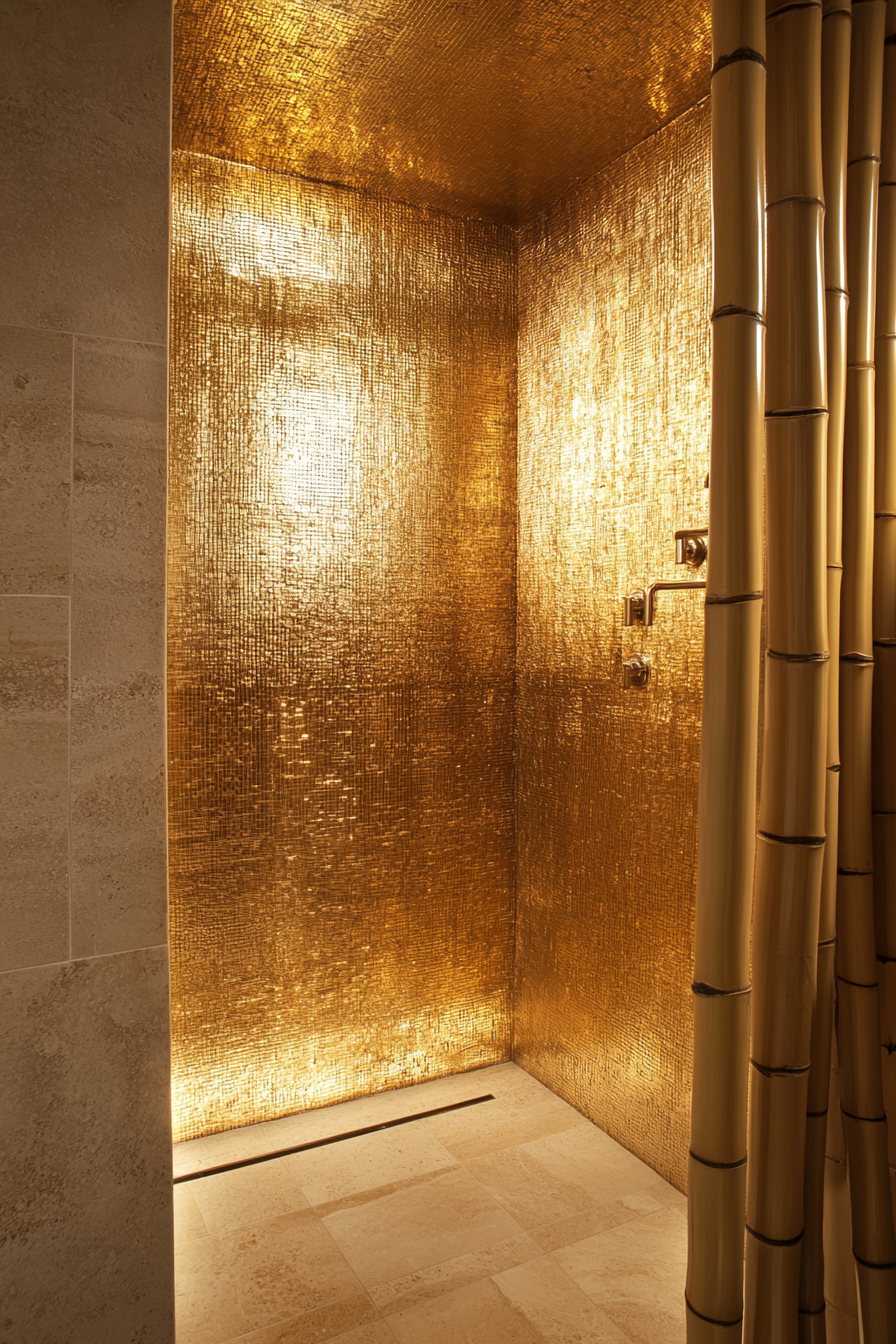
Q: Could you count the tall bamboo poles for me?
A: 5